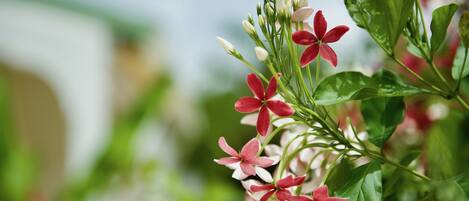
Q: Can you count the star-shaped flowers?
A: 5